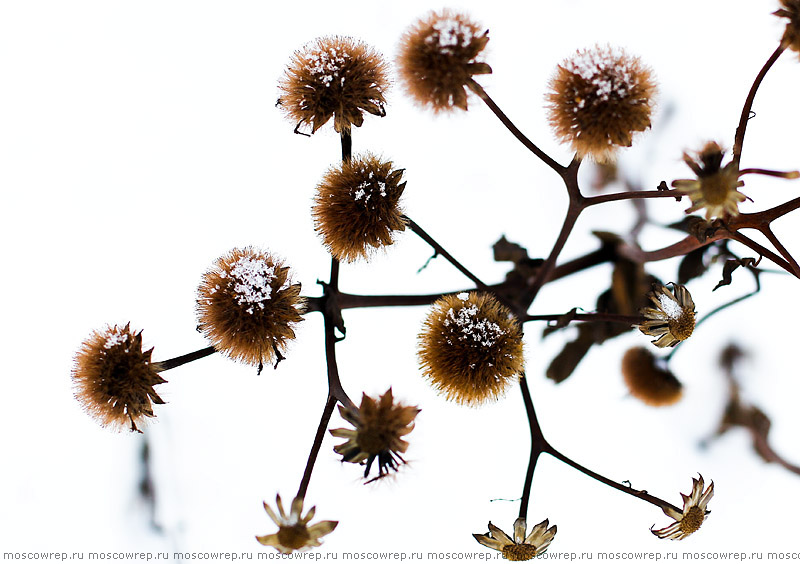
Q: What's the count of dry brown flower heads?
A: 15